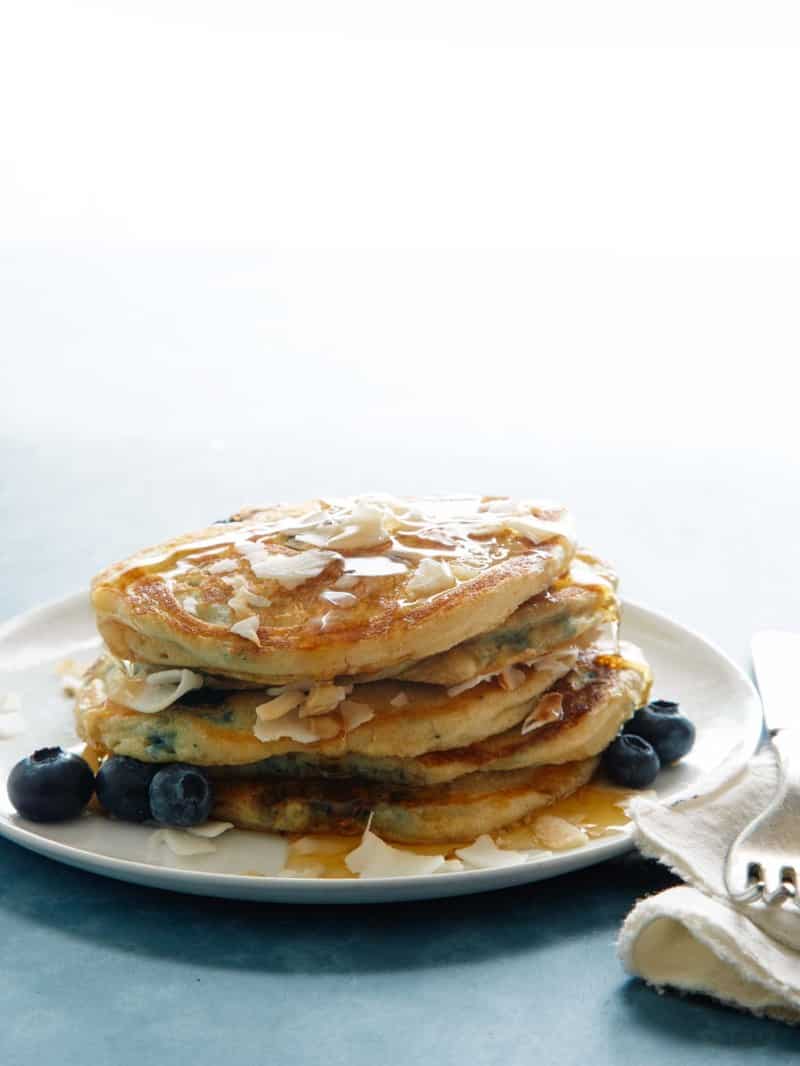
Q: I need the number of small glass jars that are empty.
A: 0